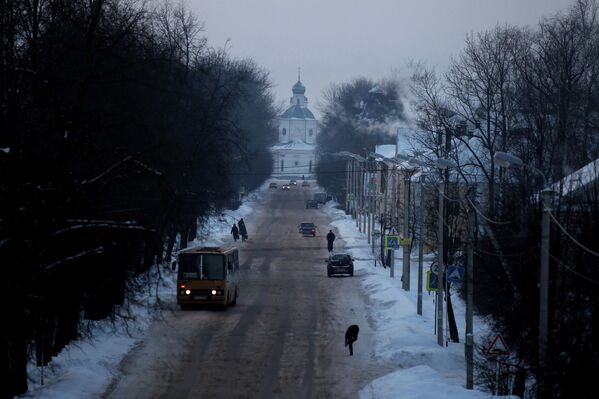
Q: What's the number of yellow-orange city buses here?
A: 1